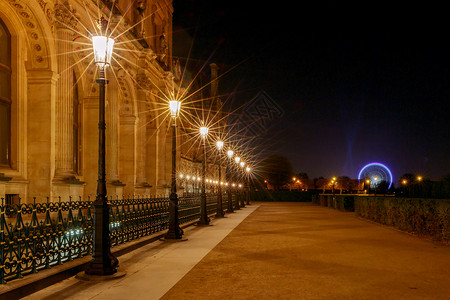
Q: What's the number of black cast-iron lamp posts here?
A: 8